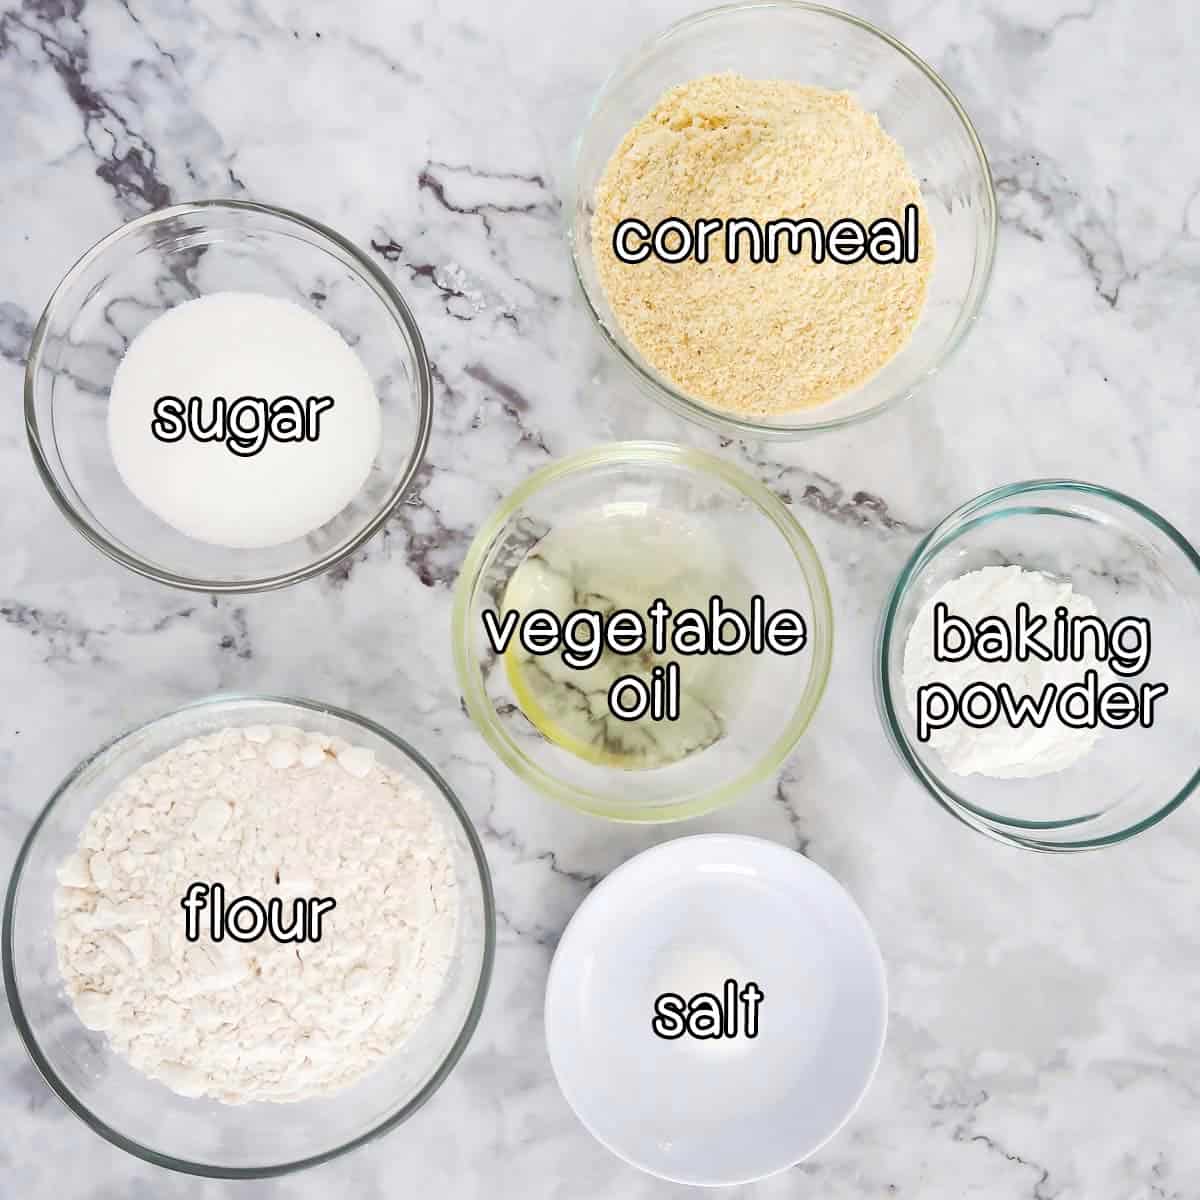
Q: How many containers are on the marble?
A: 6